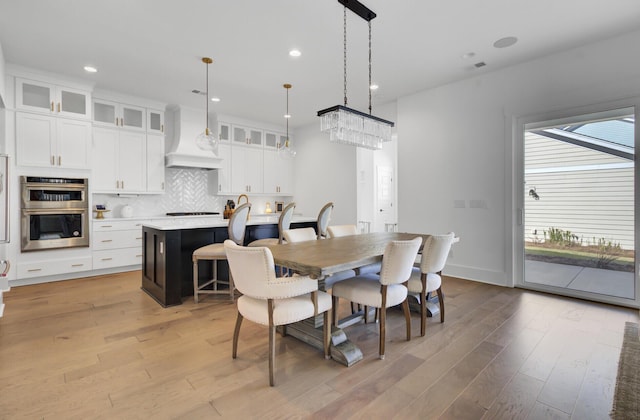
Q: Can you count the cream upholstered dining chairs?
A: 5